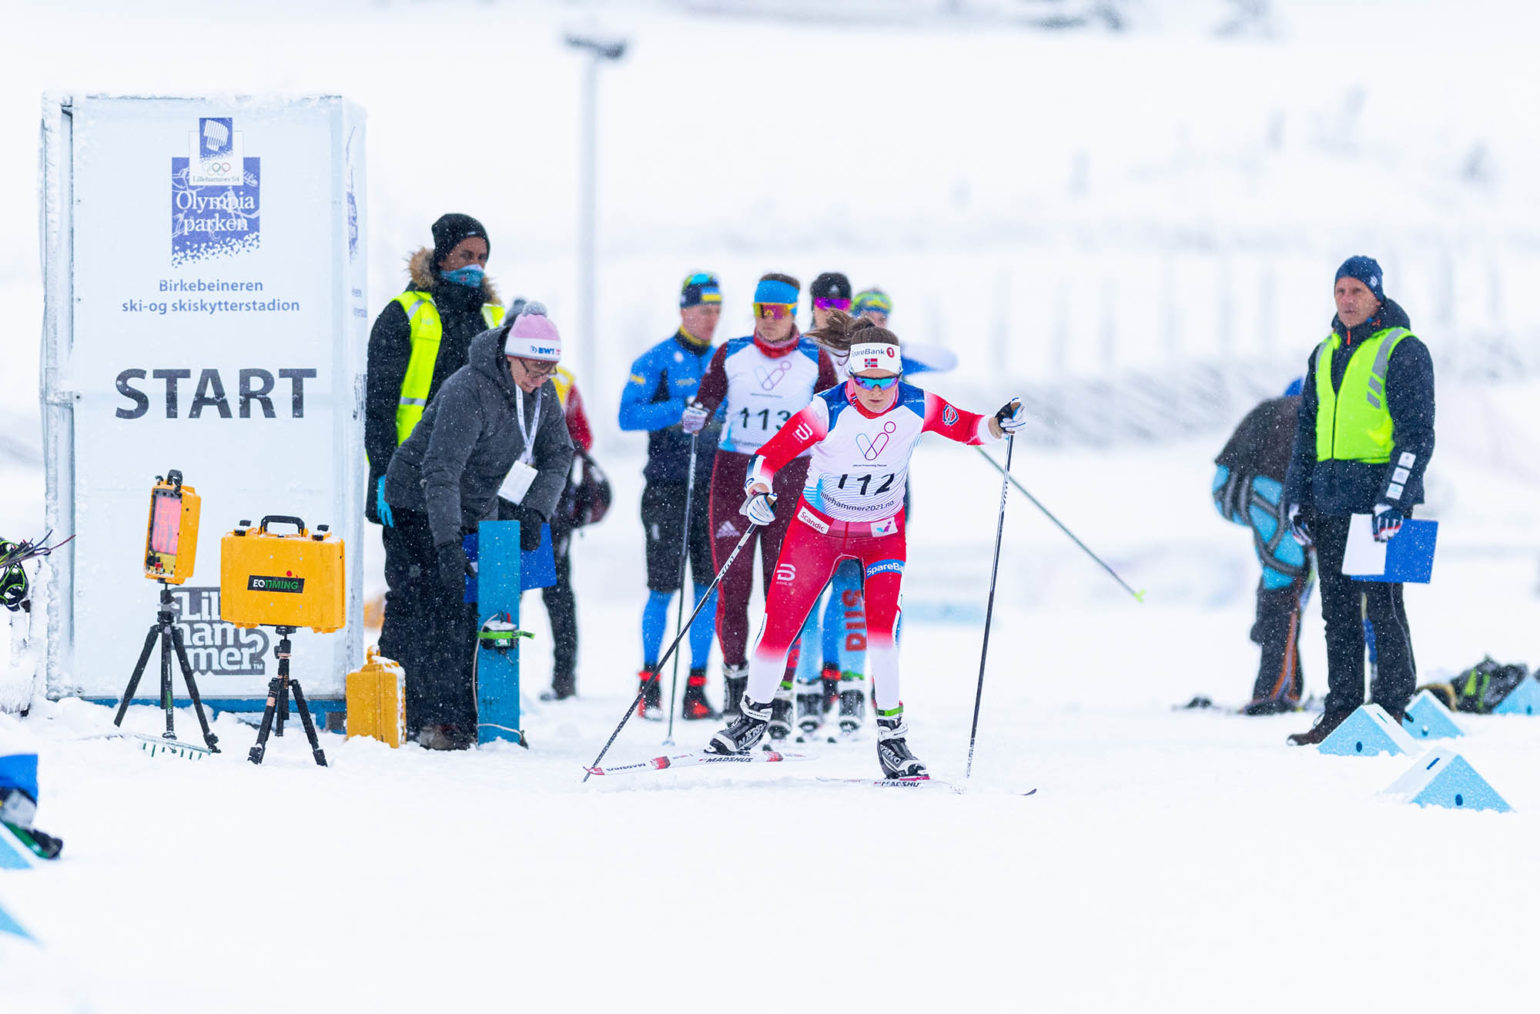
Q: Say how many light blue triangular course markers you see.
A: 6